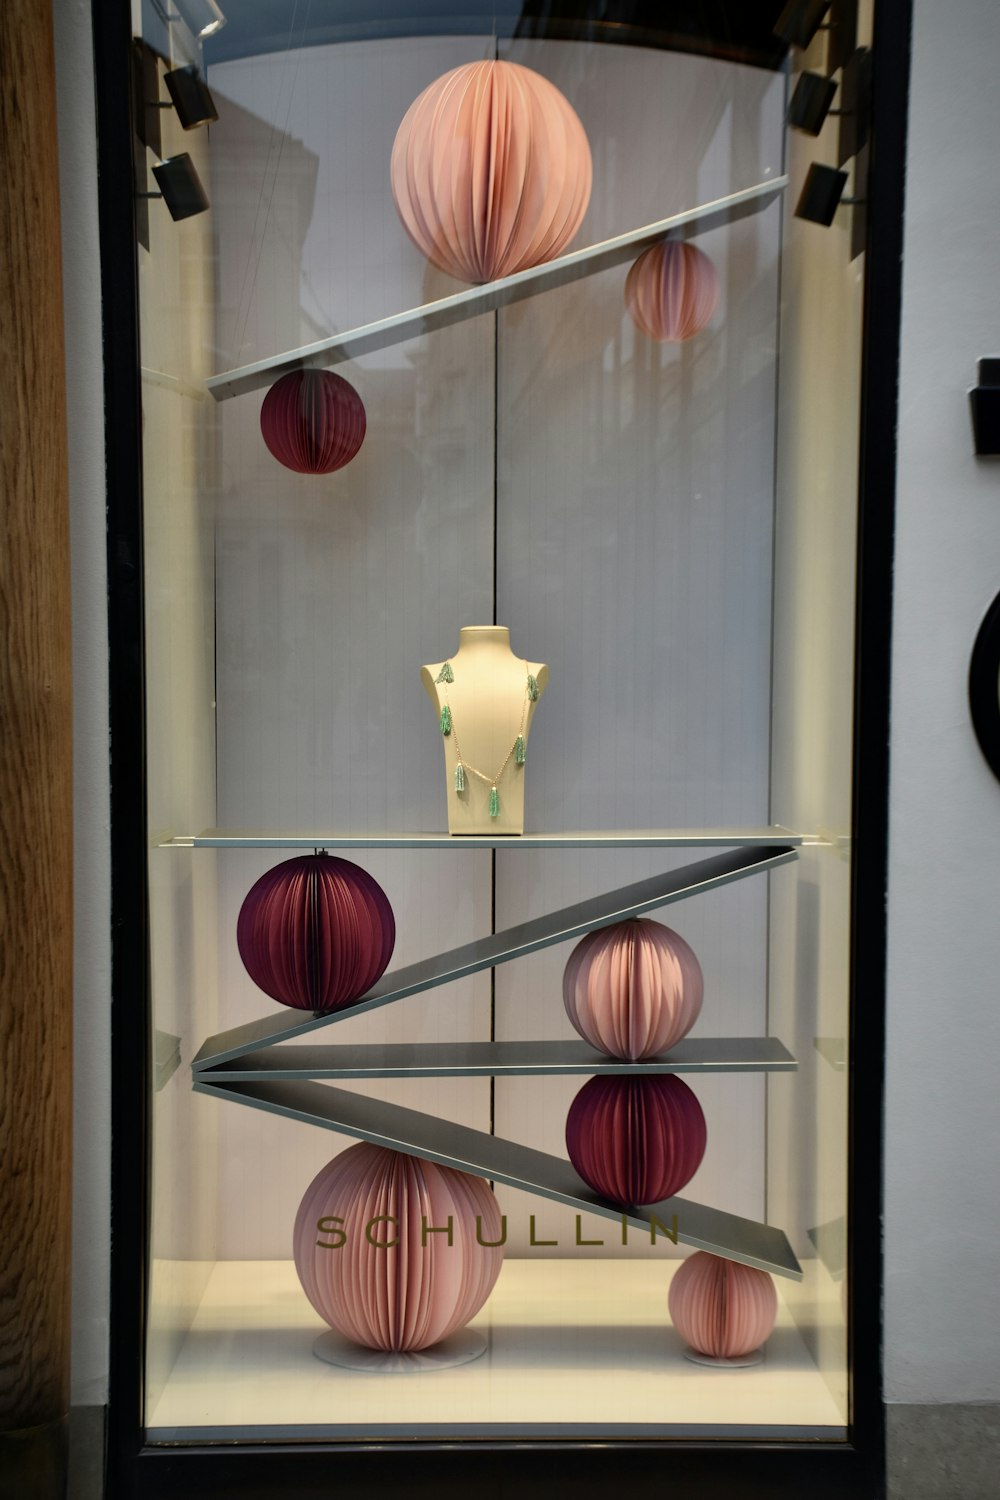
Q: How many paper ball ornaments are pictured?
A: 8